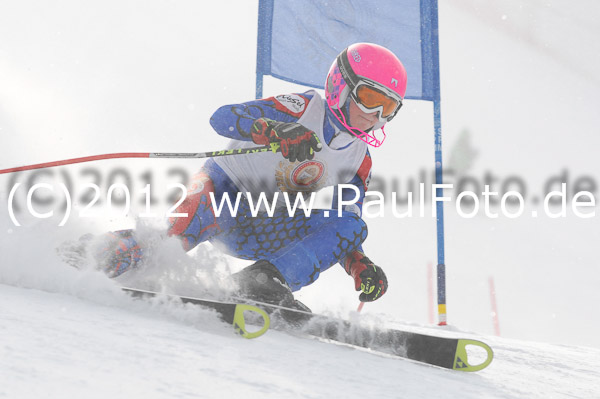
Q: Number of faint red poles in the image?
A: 2